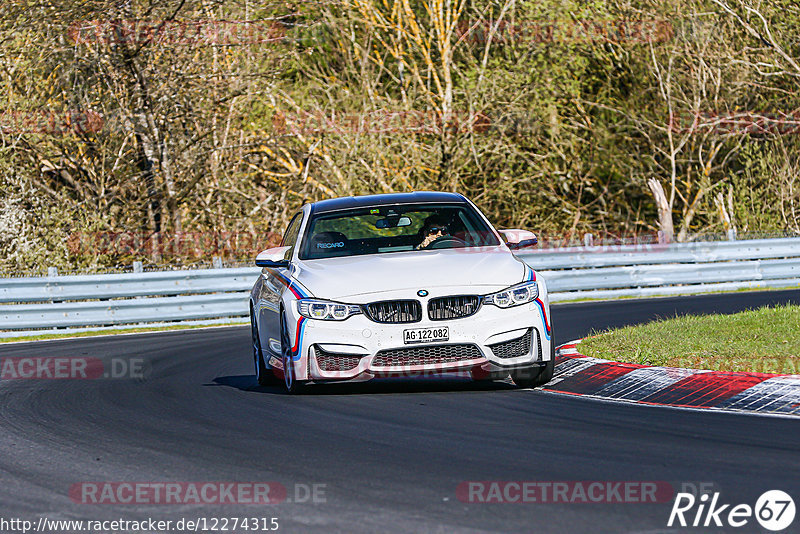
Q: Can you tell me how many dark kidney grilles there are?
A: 2